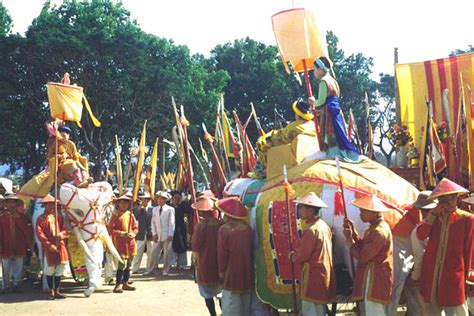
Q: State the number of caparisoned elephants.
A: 2